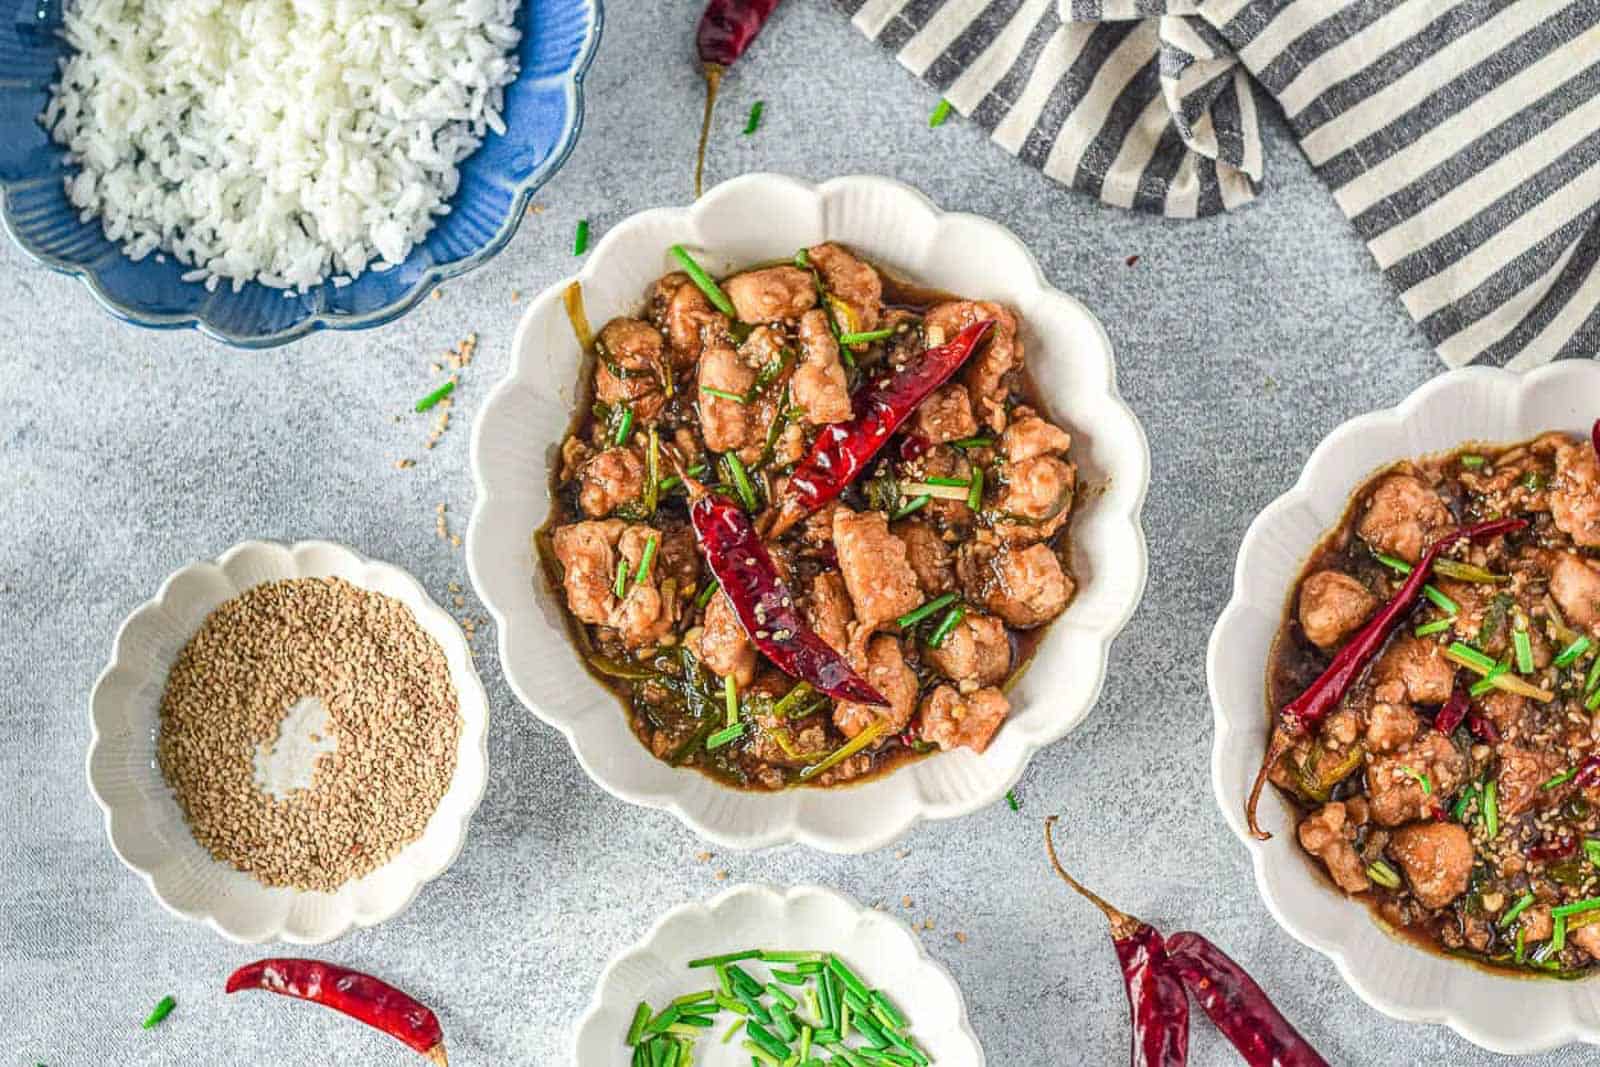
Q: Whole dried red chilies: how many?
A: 7